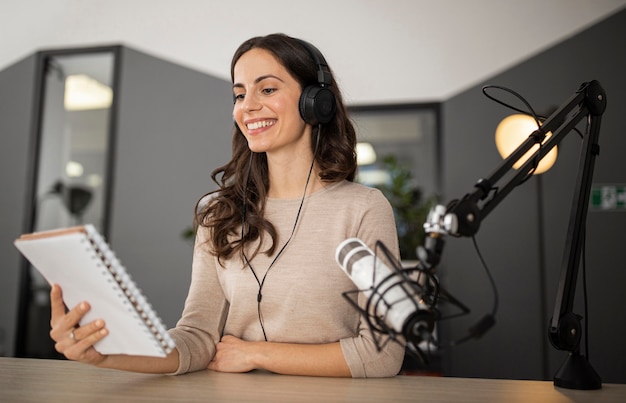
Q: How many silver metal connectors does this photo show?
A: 1